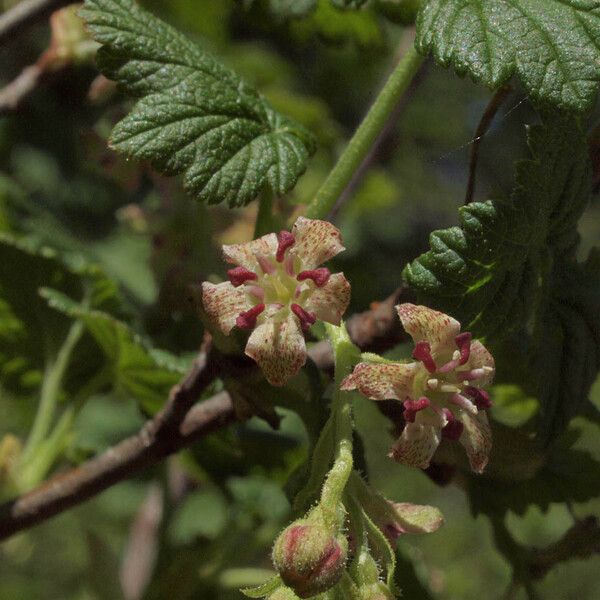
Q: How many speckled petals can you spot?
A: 10